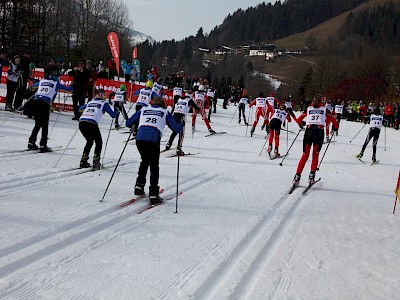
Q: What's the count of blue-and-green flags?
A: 2